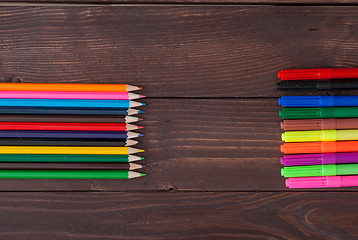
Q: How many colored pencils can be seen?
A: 12